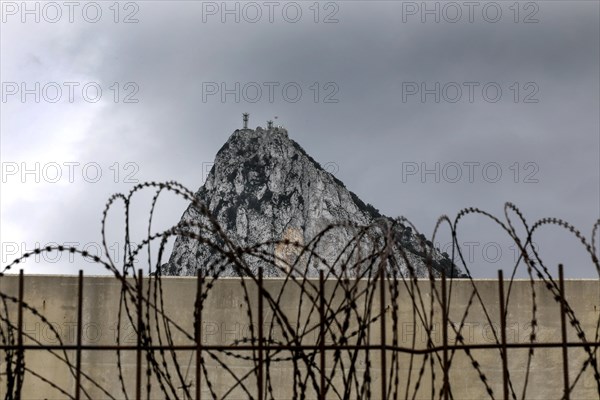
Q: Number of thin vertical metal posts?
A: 10